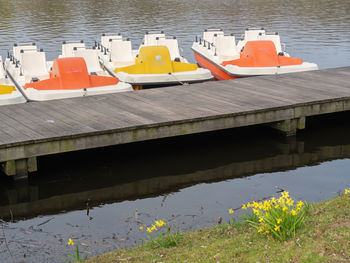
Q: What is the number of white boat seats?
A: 12